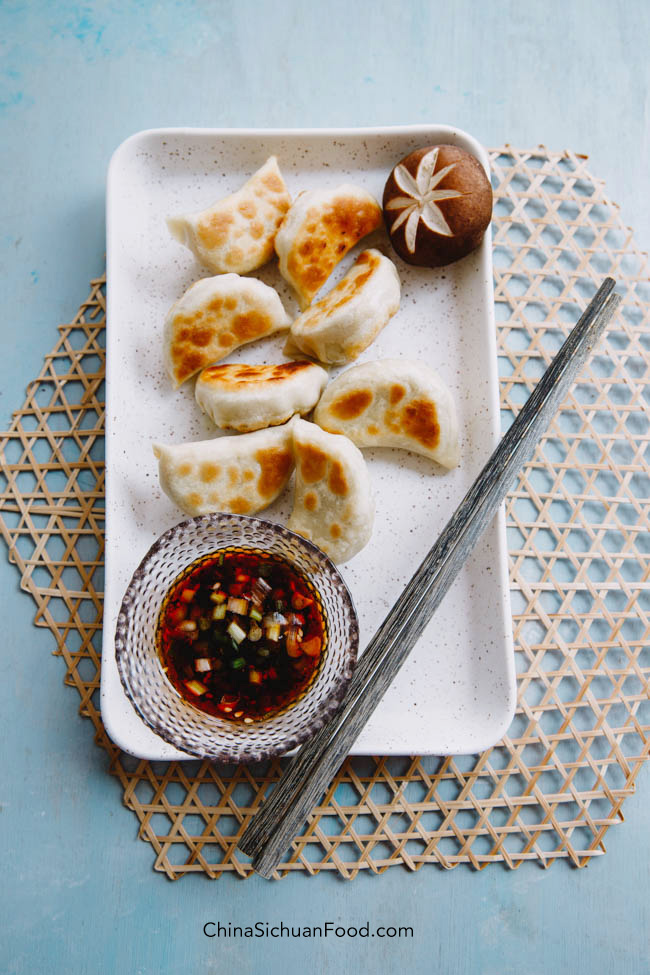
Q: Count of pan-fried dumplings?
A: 8